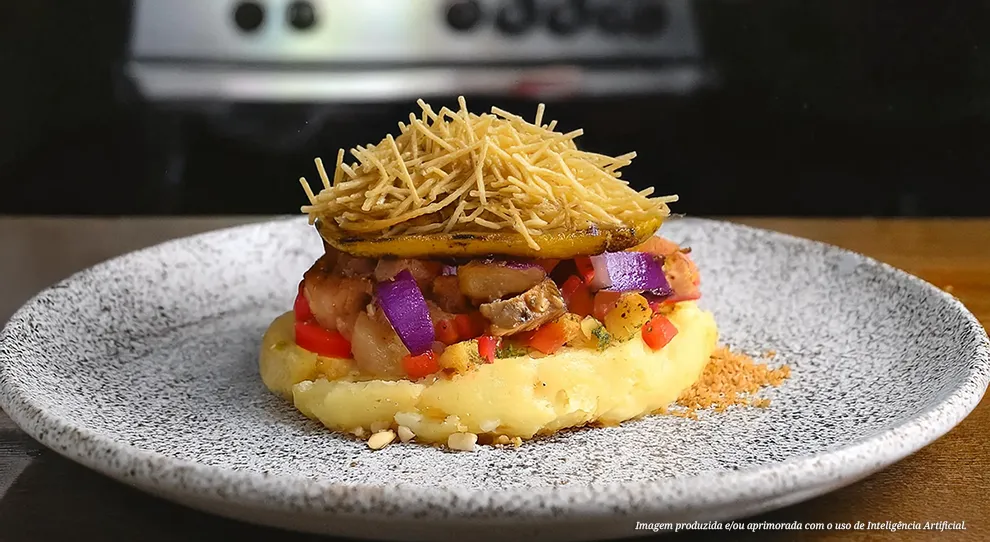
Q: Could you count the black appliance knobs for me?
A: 7